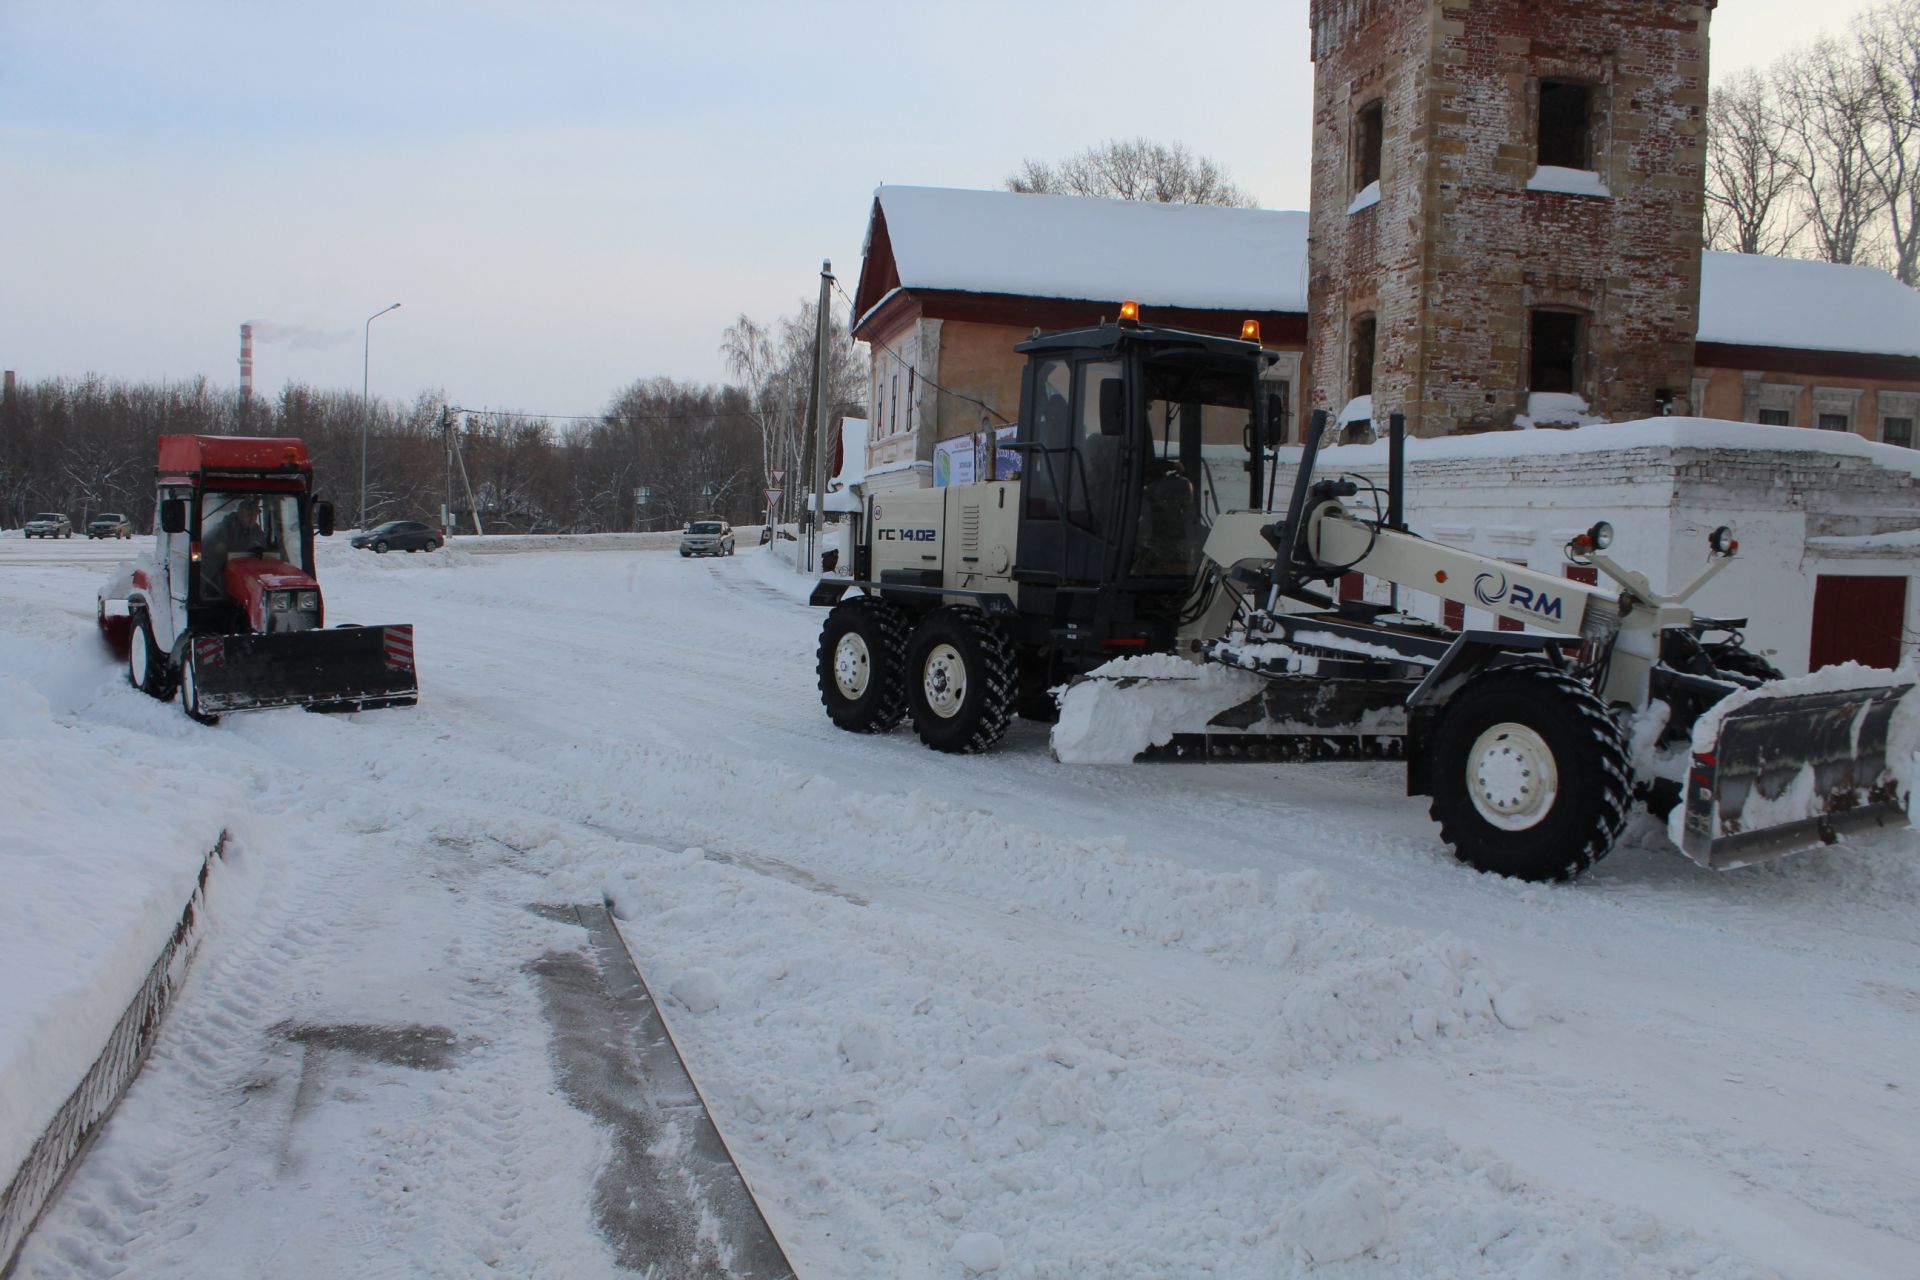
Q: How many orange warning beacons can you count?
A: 3